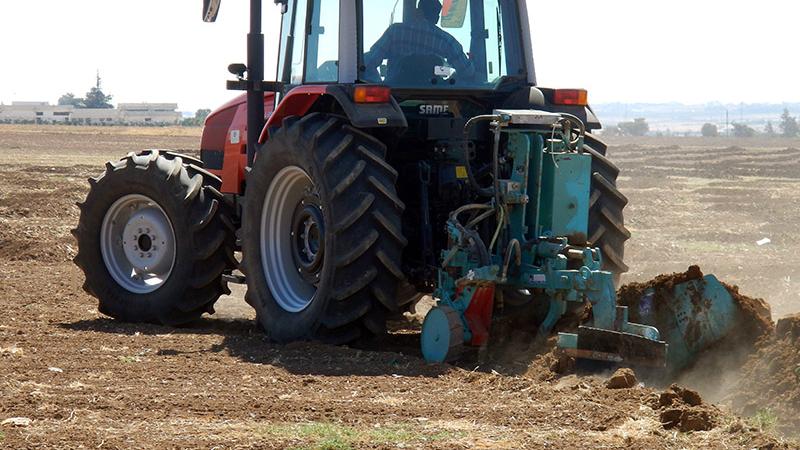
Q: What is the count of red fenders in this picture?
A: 1